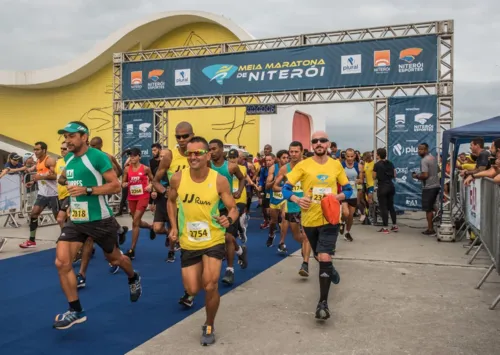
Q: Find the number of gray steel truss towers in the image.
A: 4